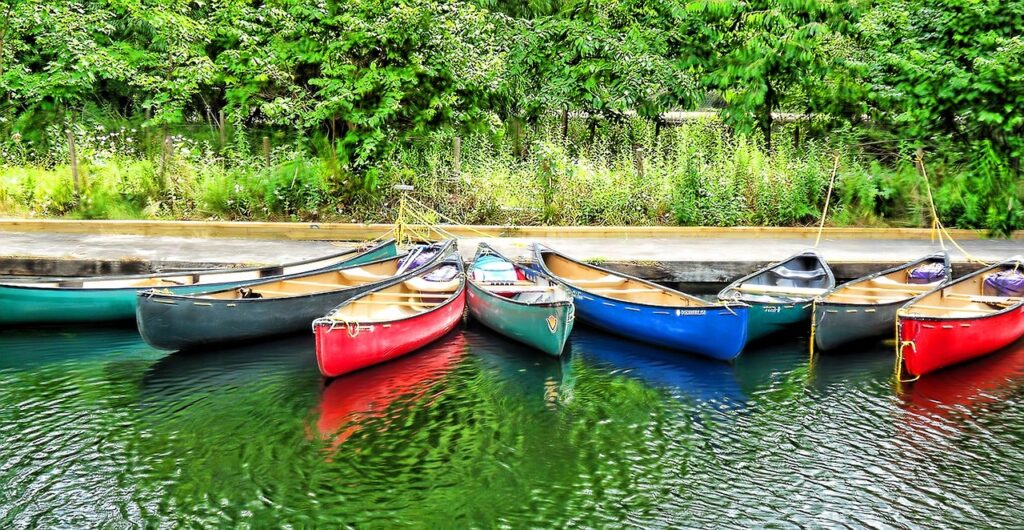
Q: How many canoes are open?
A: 8